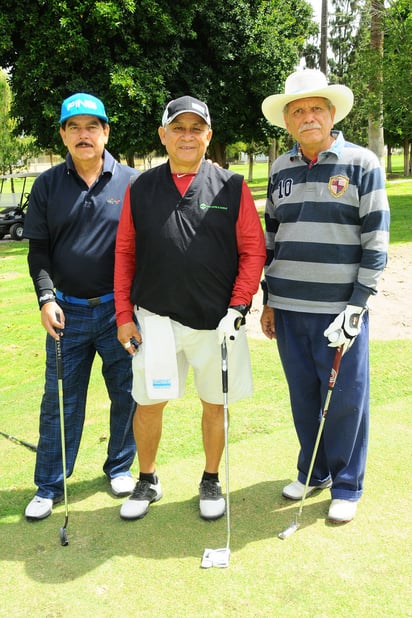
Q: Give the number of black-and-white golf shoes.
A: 2